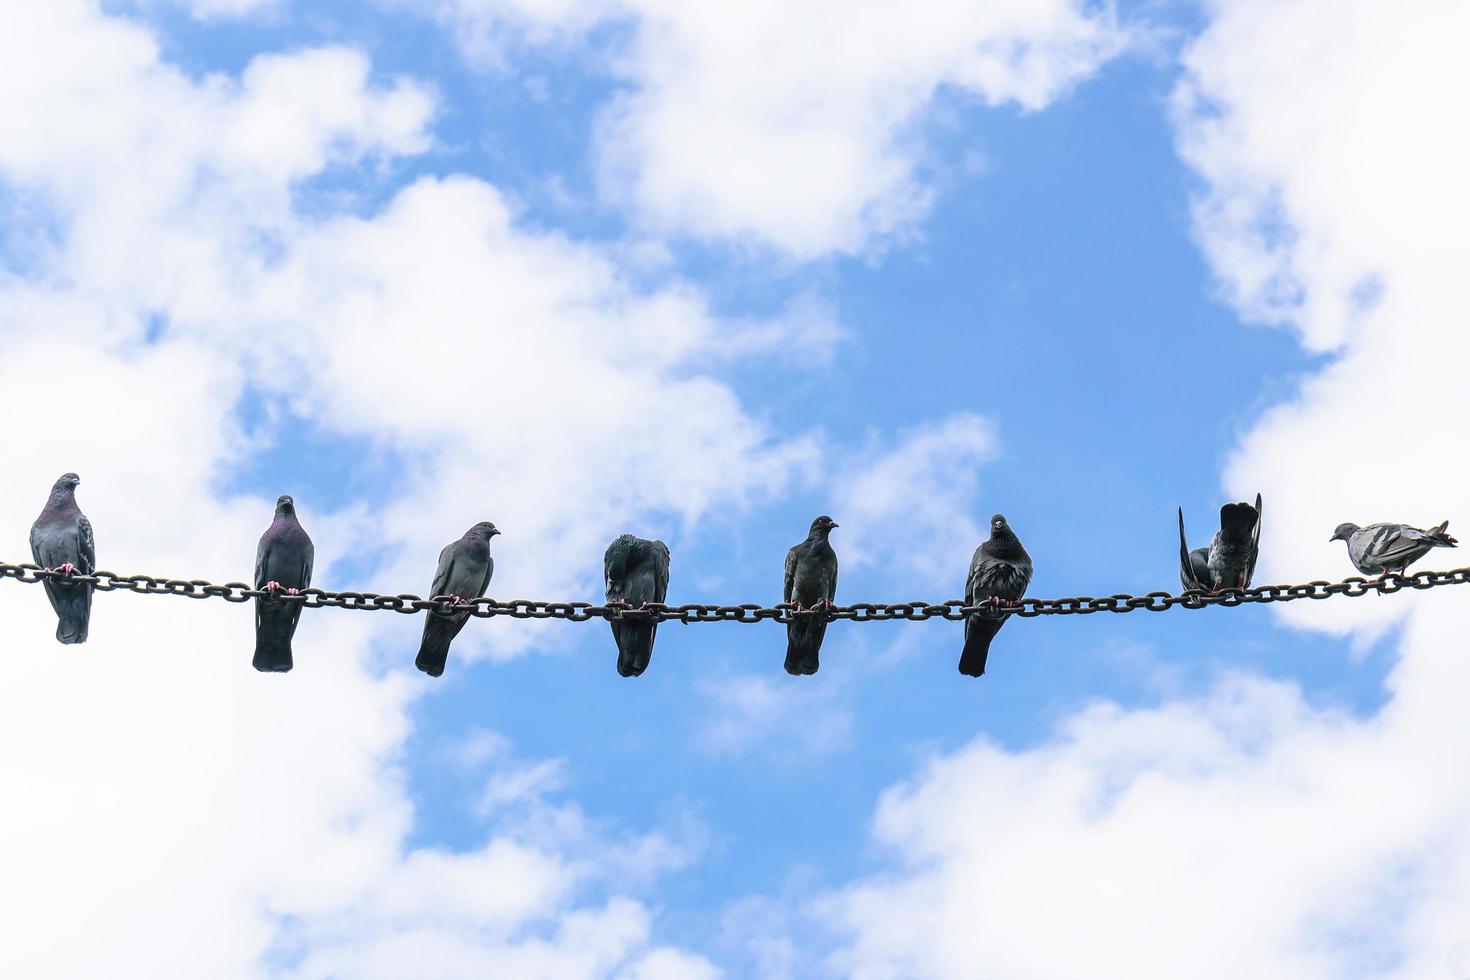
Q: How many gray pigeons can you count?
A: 8